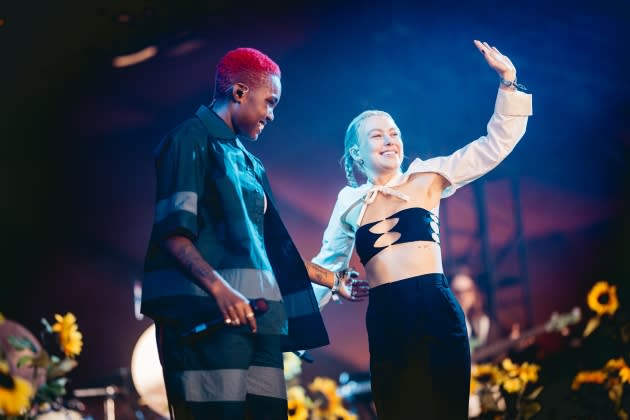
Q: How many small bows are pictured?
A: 1